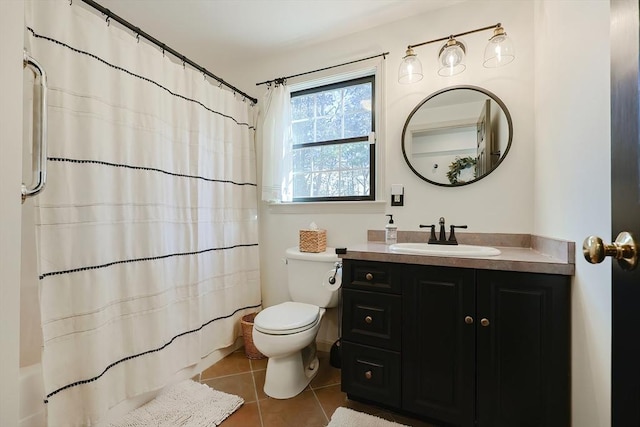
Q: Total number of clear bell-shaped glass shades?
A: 3